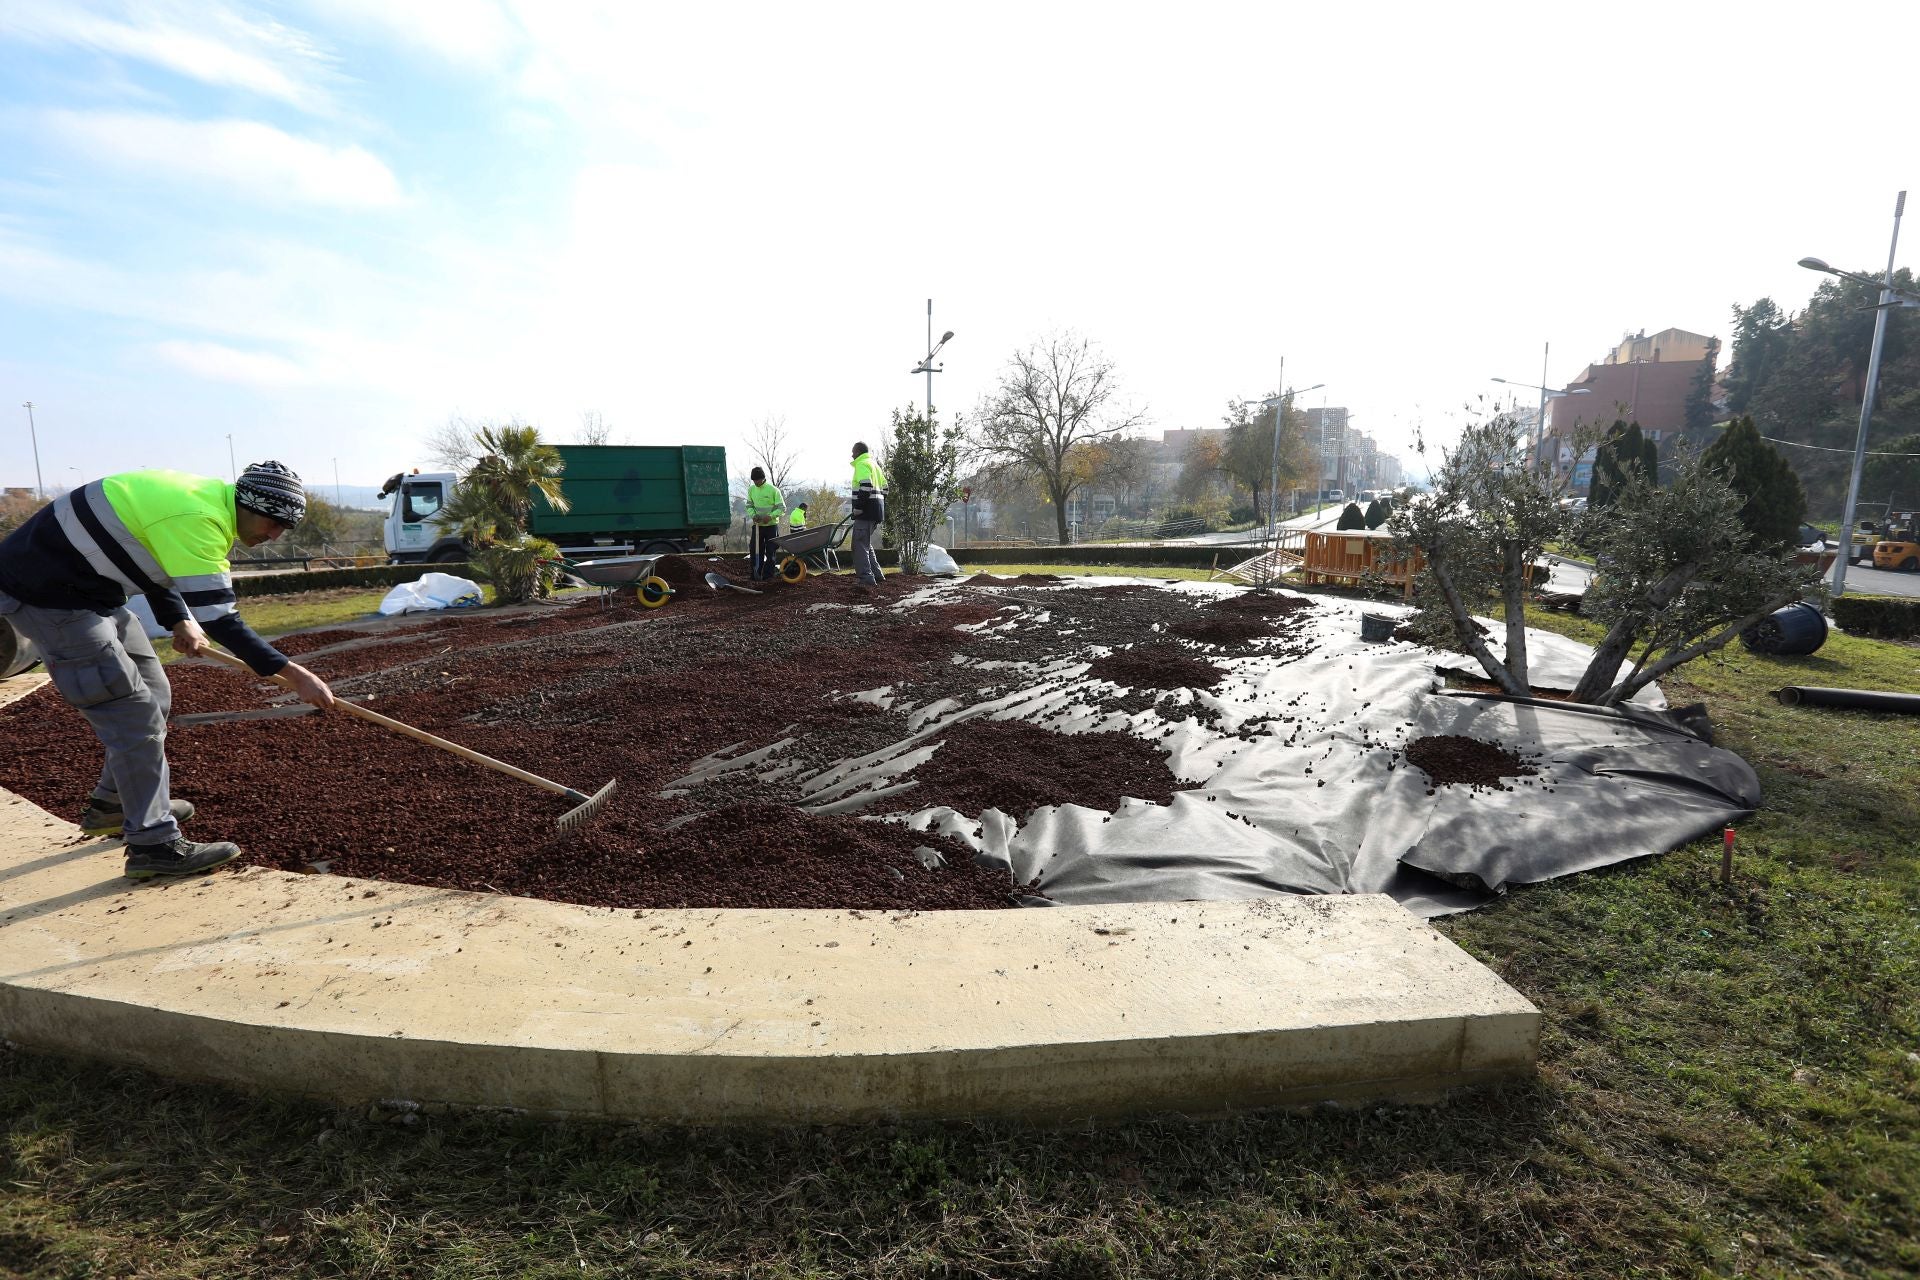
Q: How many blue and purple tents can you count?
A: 0